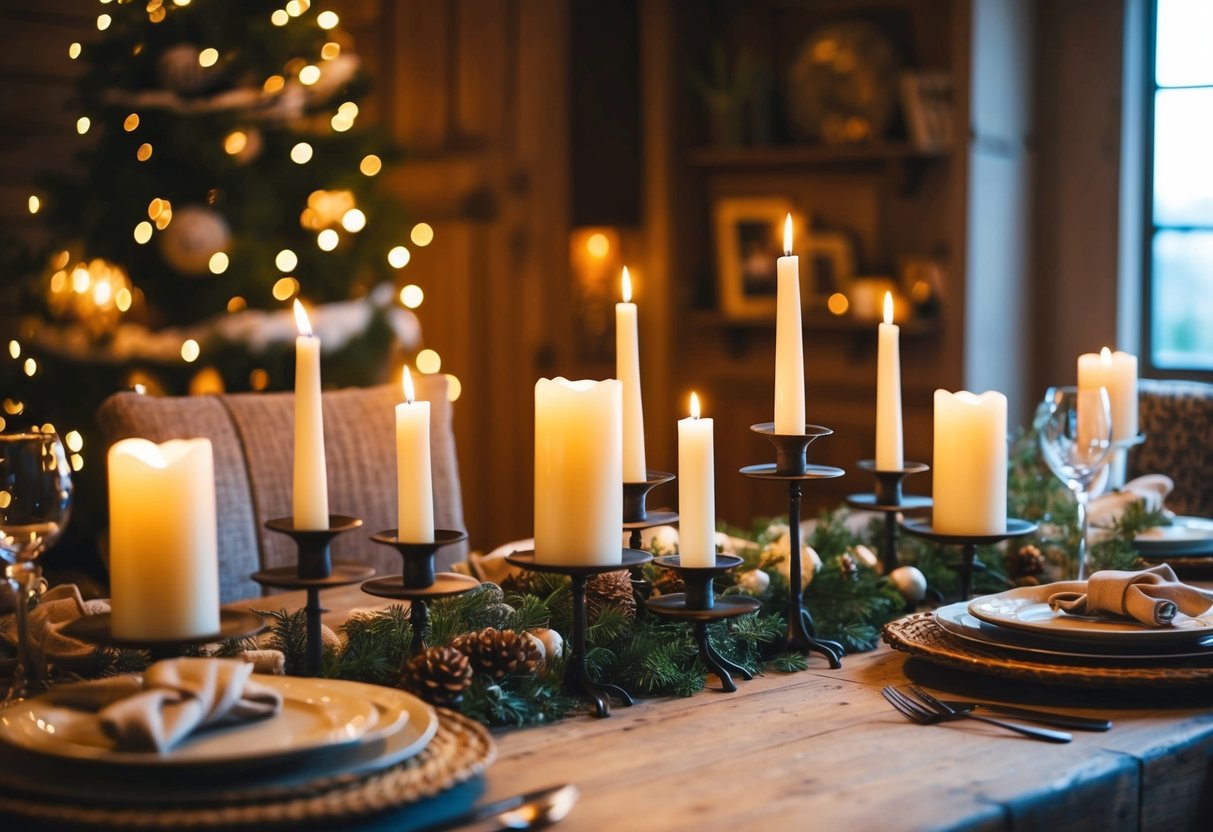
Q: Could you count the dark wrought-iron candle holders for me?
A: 9